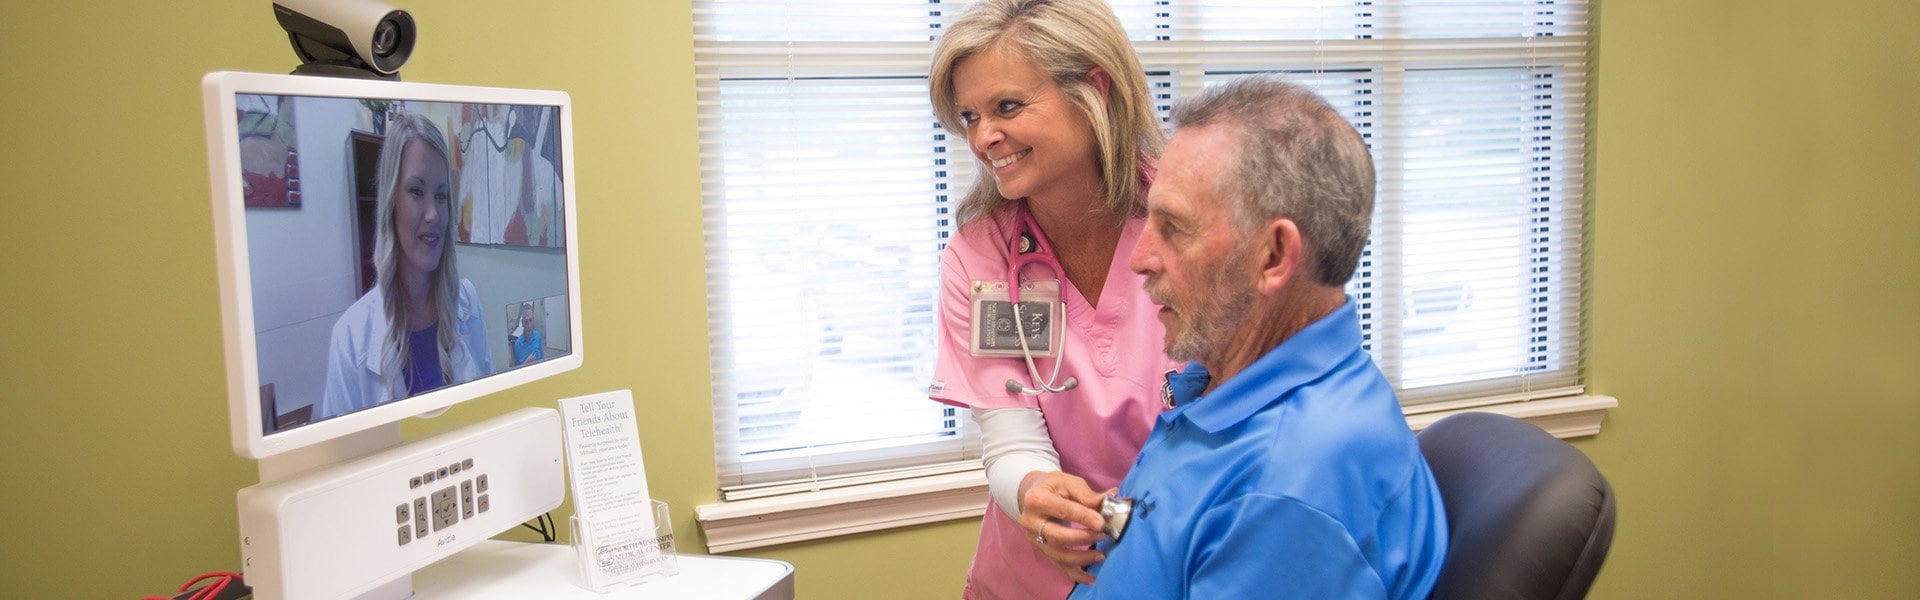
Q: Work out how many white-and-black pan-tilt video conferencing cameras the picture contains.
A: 1